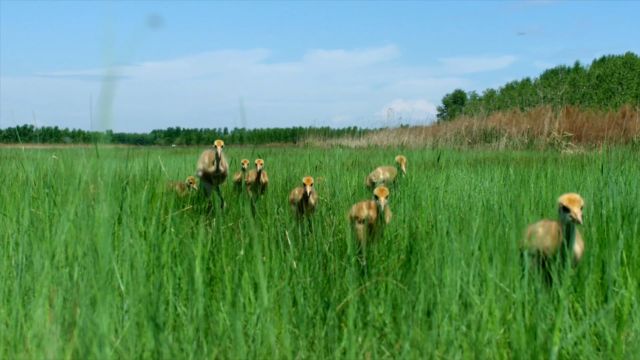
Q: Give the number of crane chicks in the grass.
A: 8